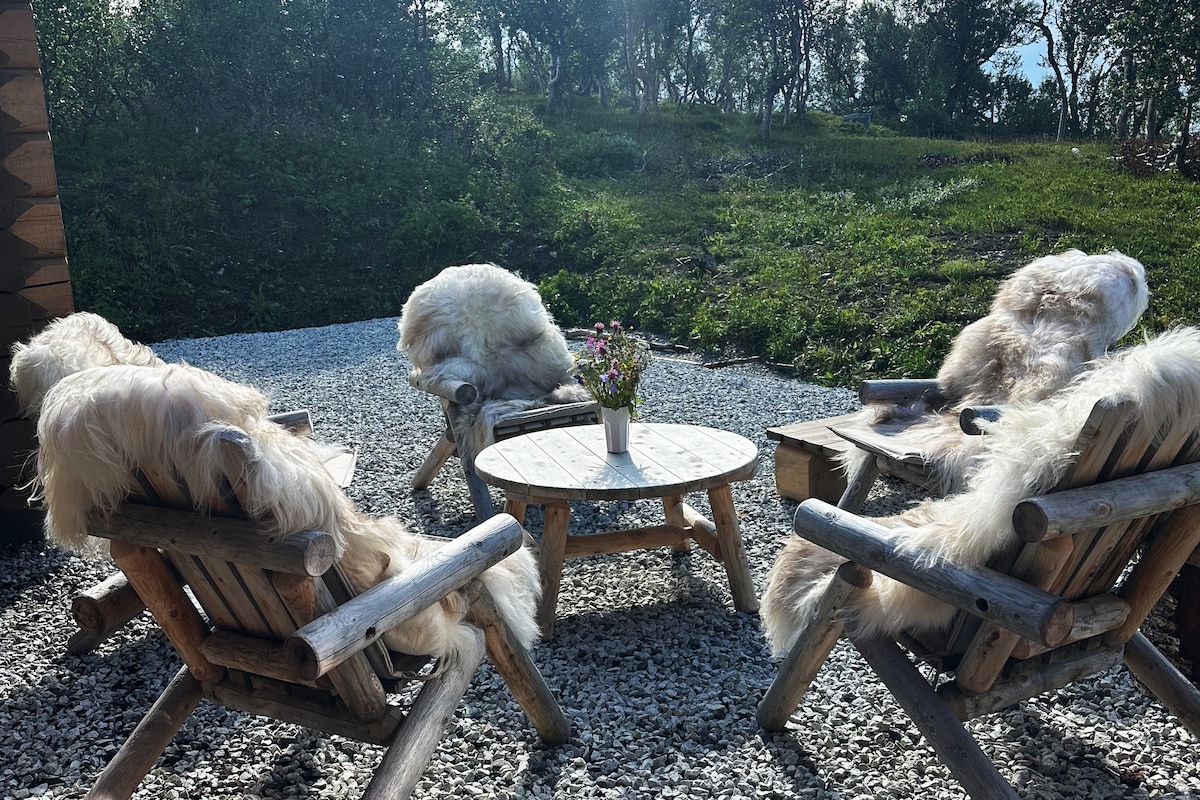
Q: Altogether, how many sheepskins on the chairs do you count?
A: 5